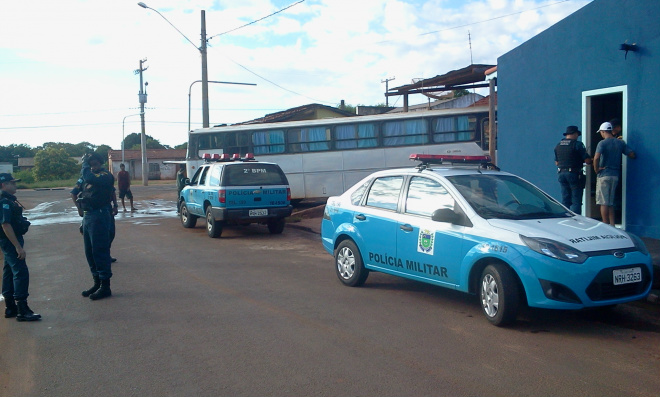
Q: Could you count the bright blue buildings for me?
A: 1